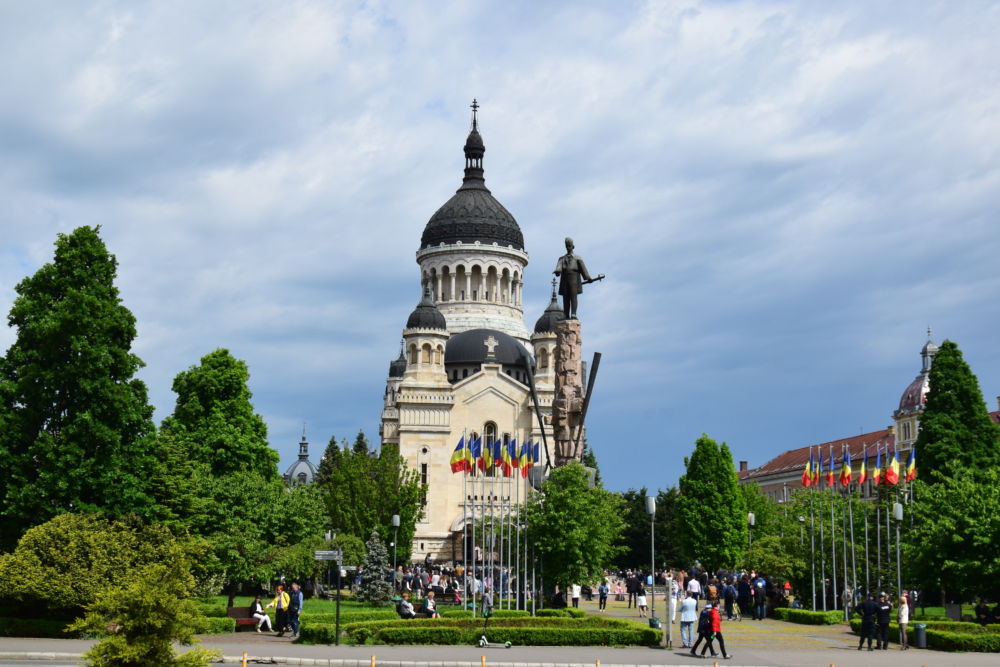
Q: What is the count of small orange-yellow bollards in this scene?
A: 7